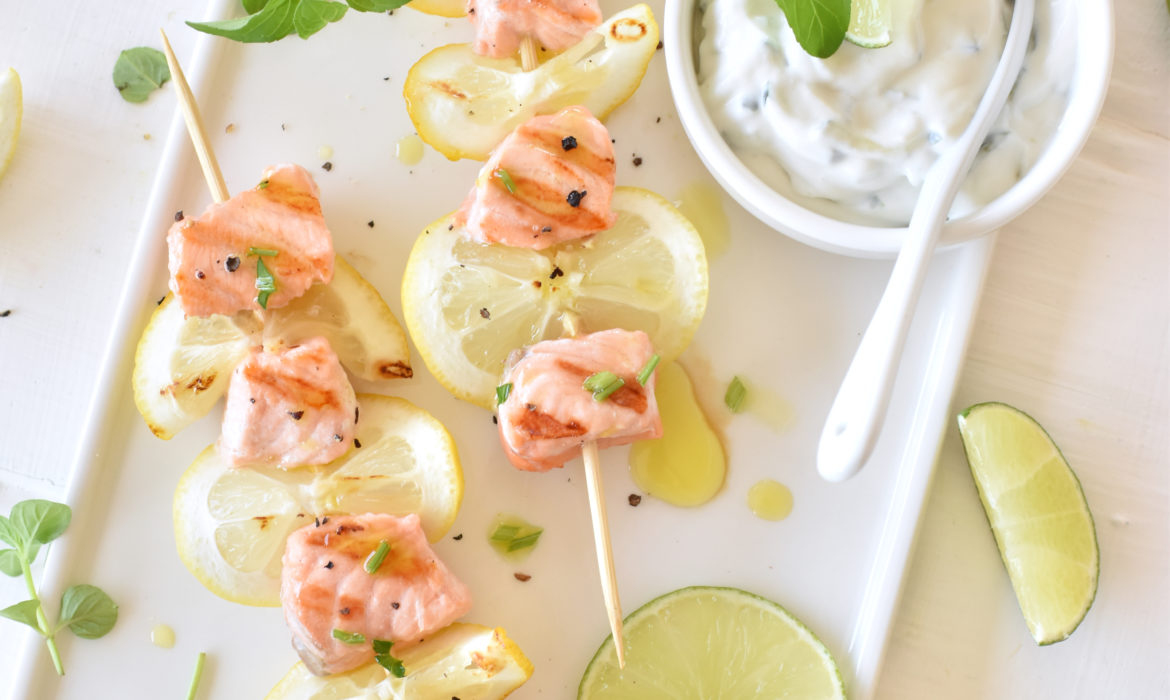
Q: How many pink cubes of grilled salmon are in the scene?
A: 6